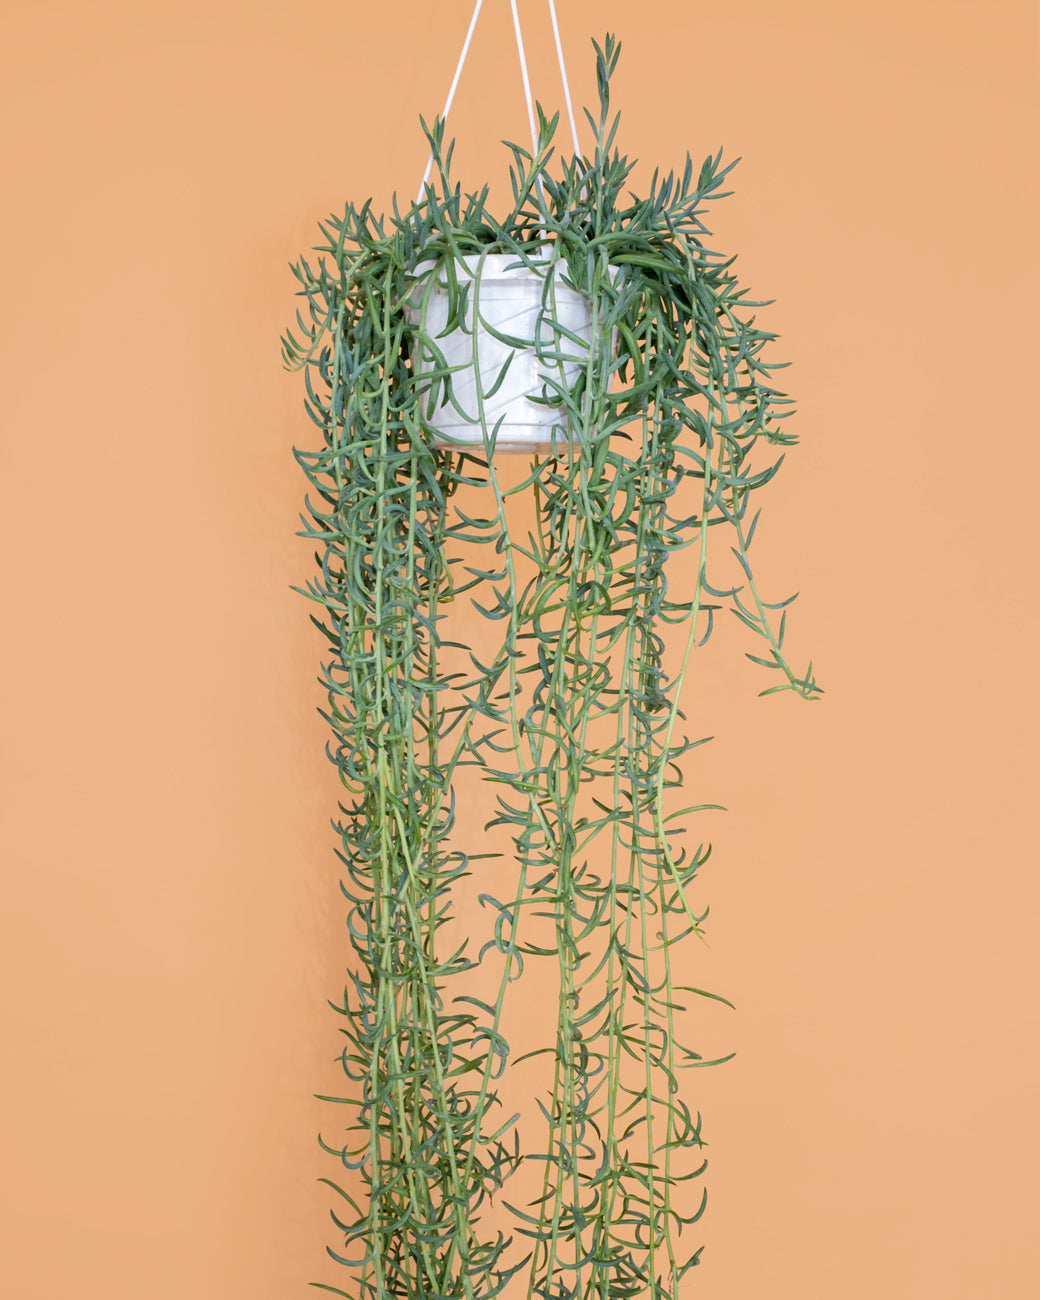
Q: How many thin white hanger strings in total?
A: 3